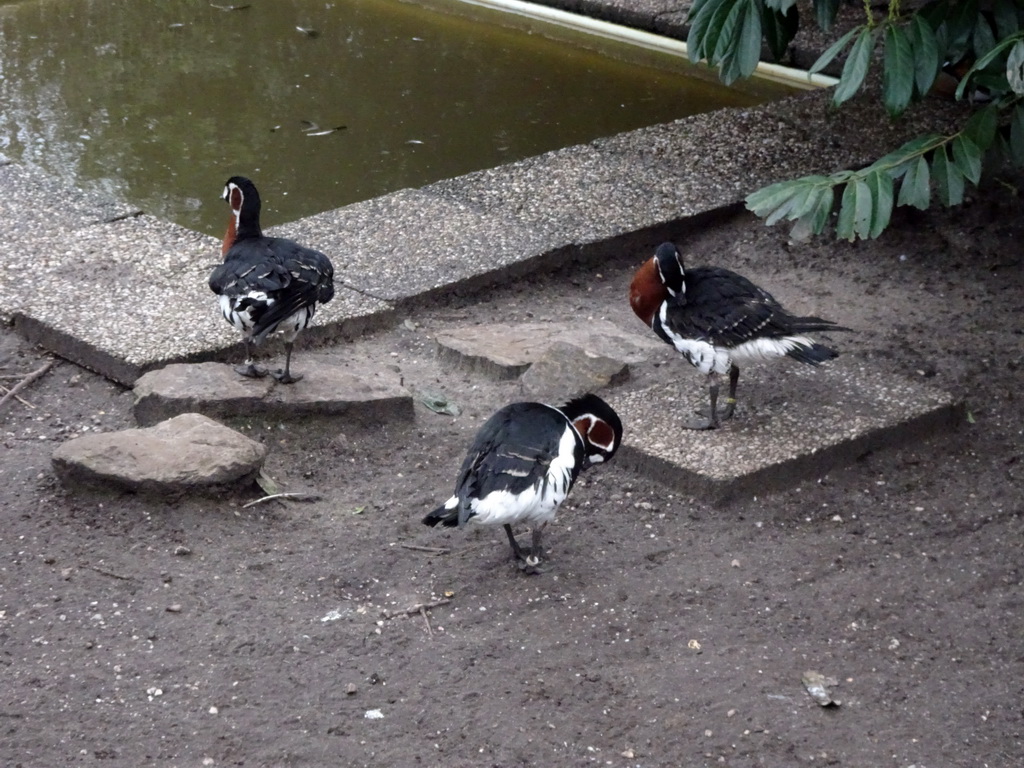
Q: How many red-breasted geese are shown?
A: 3